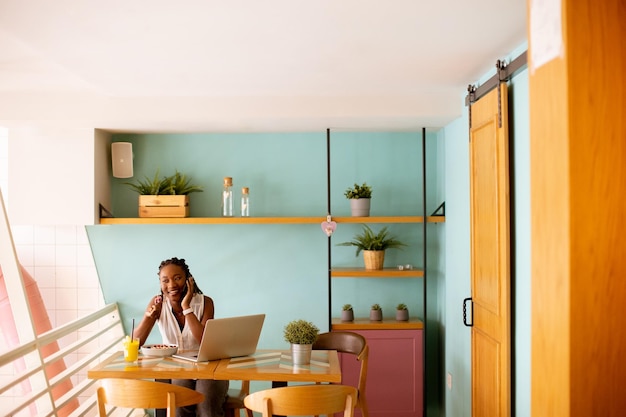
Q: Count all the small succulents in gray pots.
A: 3